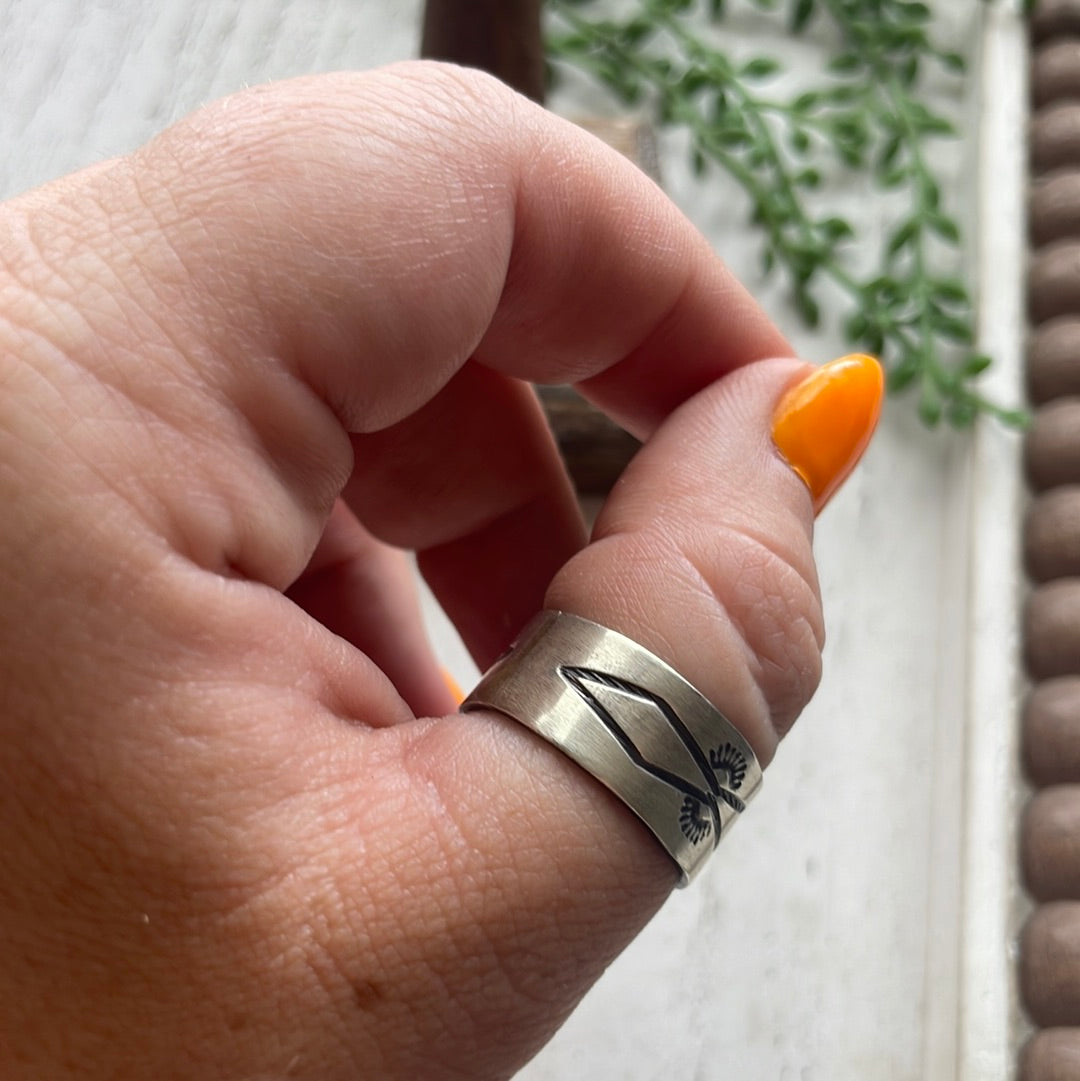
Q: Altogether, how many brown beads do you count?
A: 13